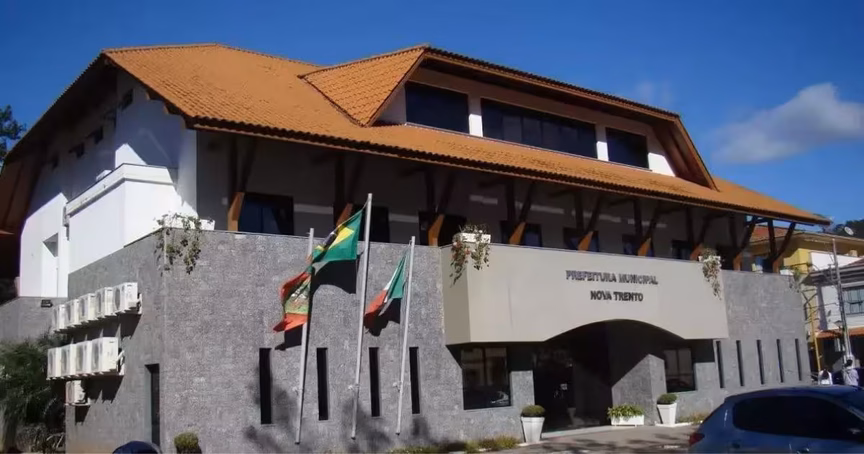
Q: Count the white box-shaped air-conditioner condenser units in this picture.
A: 10